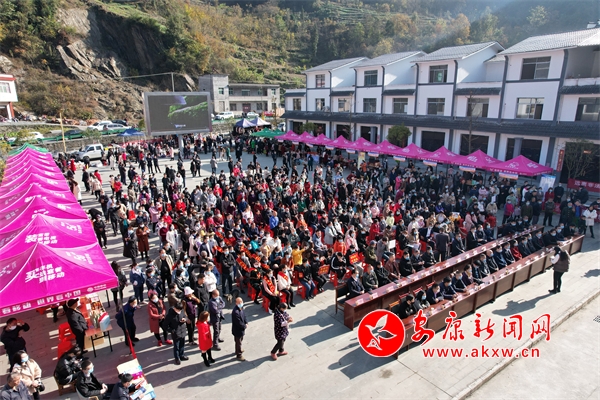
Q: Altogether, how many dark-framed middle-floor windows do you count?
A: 9